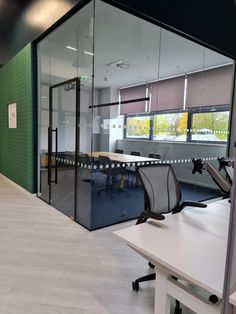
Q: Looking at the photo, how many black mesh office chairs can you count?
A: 1